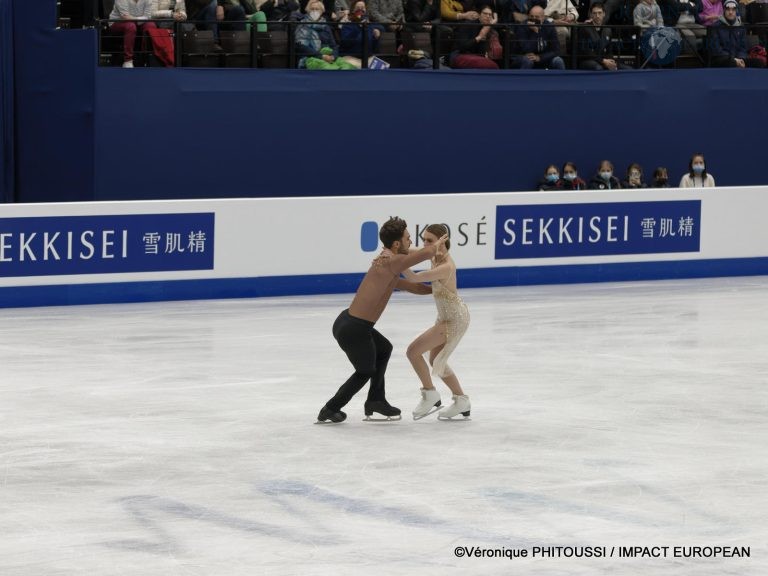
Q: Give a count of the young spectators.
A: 6